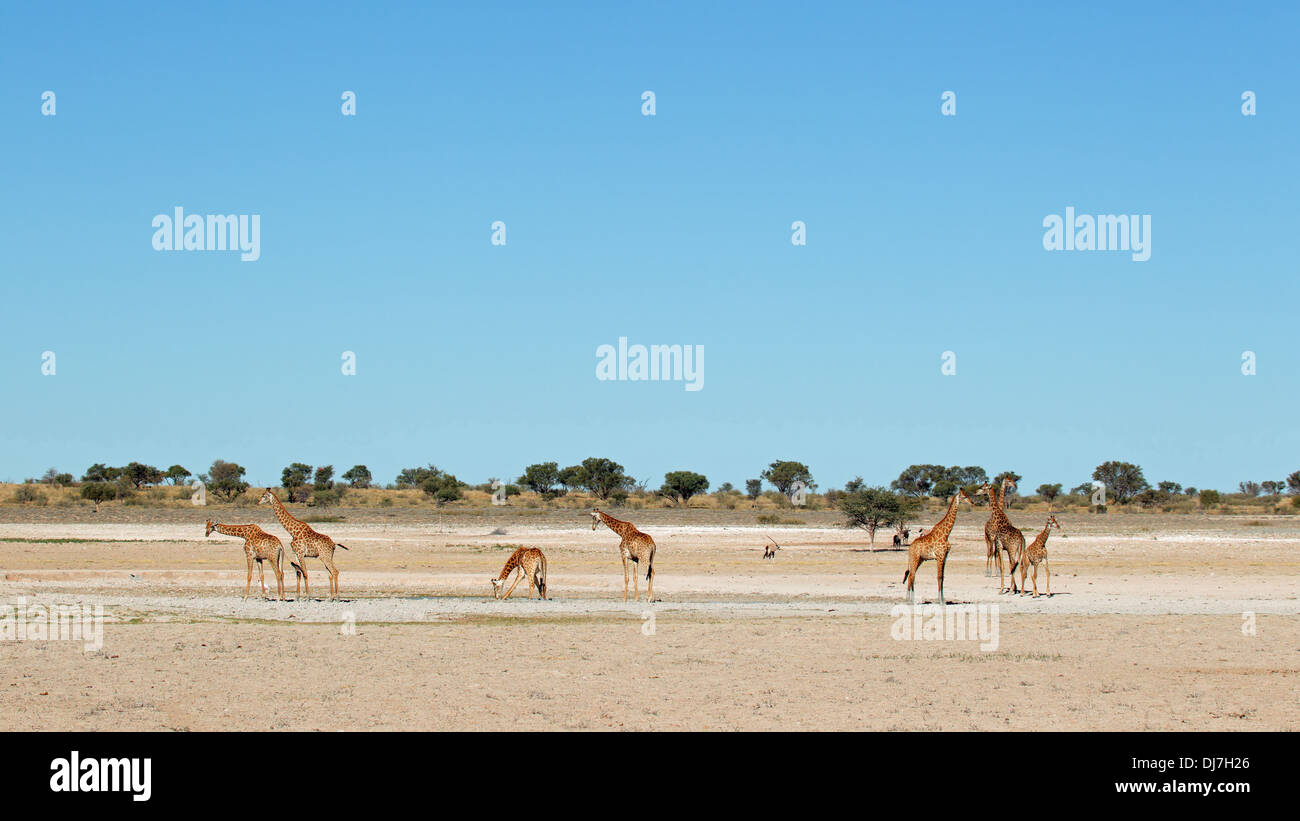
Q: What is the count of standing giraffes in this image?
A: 7